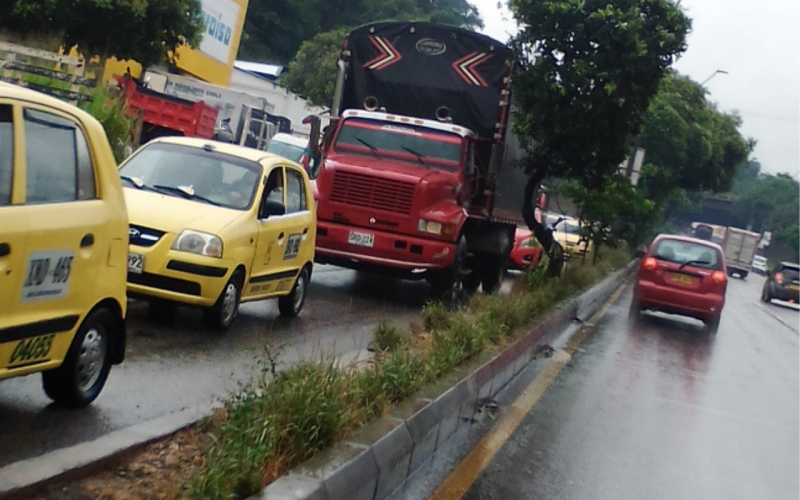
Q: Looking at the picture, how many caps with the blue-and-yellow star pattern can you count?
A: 0